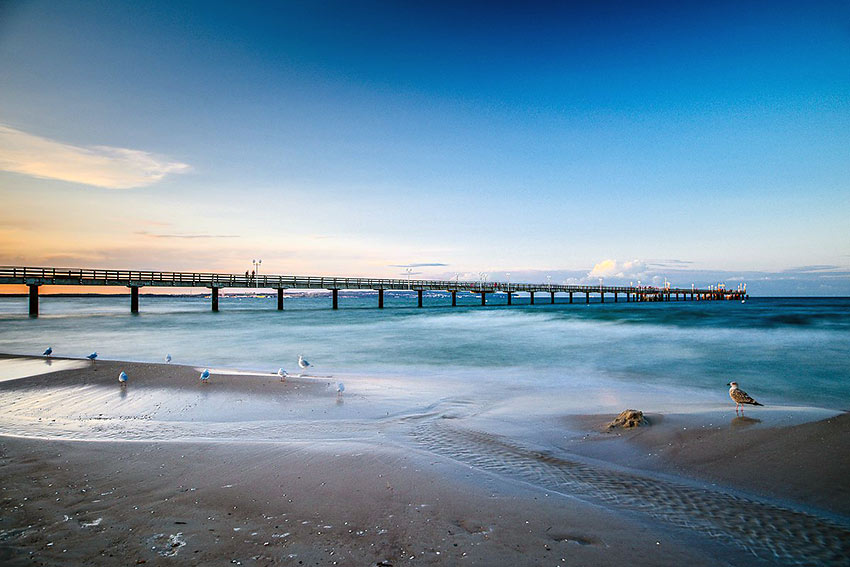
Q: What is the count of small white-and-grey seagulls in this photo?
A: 8